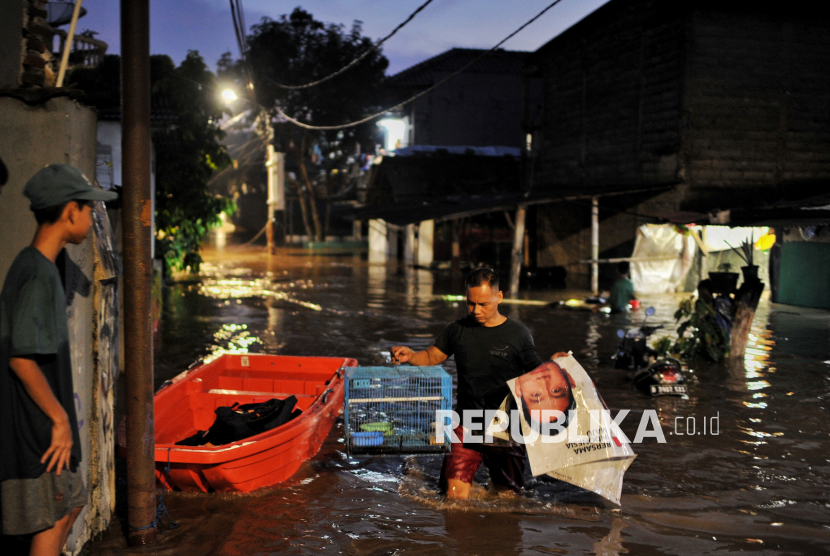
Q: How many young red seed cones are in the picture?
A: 0